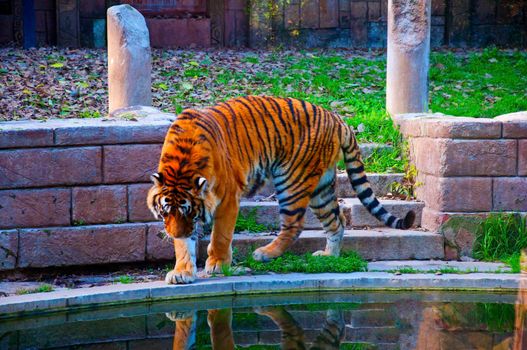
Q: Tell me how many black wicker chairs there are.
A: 0